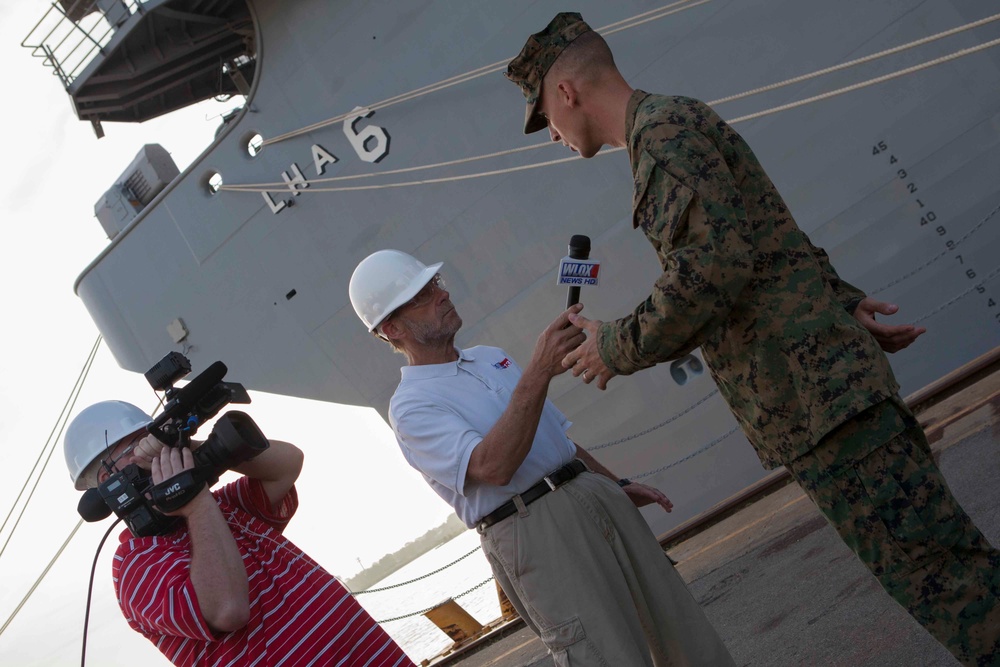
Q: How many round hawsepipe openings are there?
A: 2